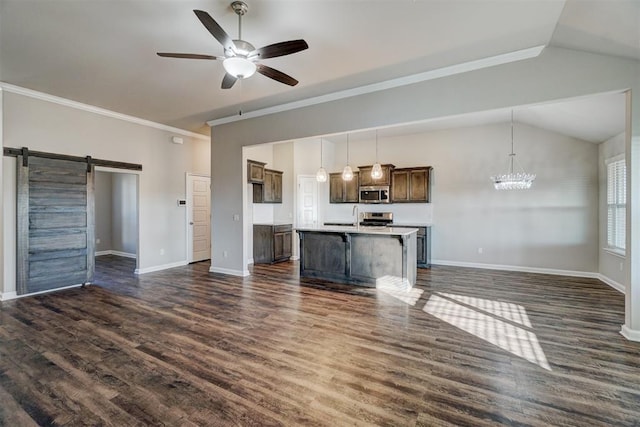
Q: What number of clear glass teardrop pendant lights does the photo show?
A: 3